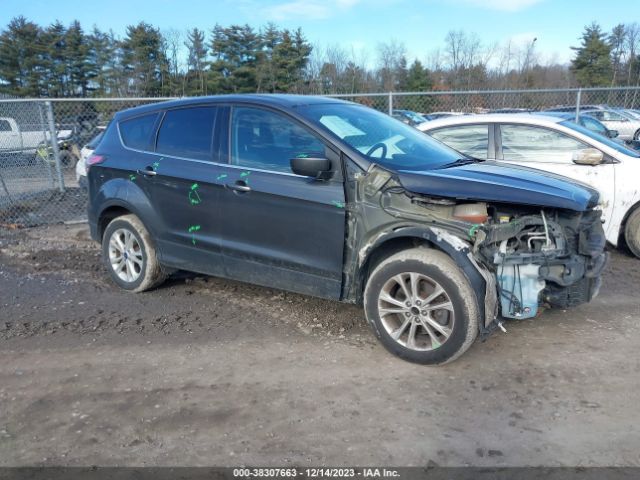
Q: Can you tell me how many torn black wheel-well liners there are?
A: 1